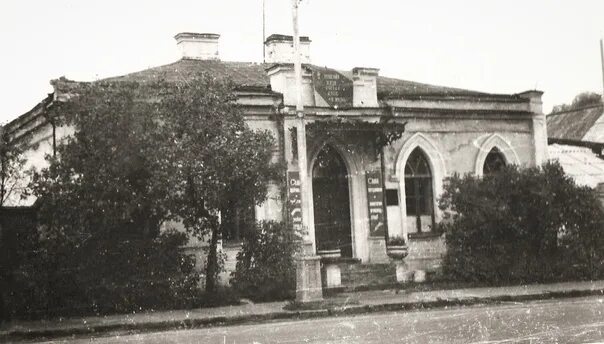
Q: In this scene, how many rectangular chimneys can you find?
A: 2